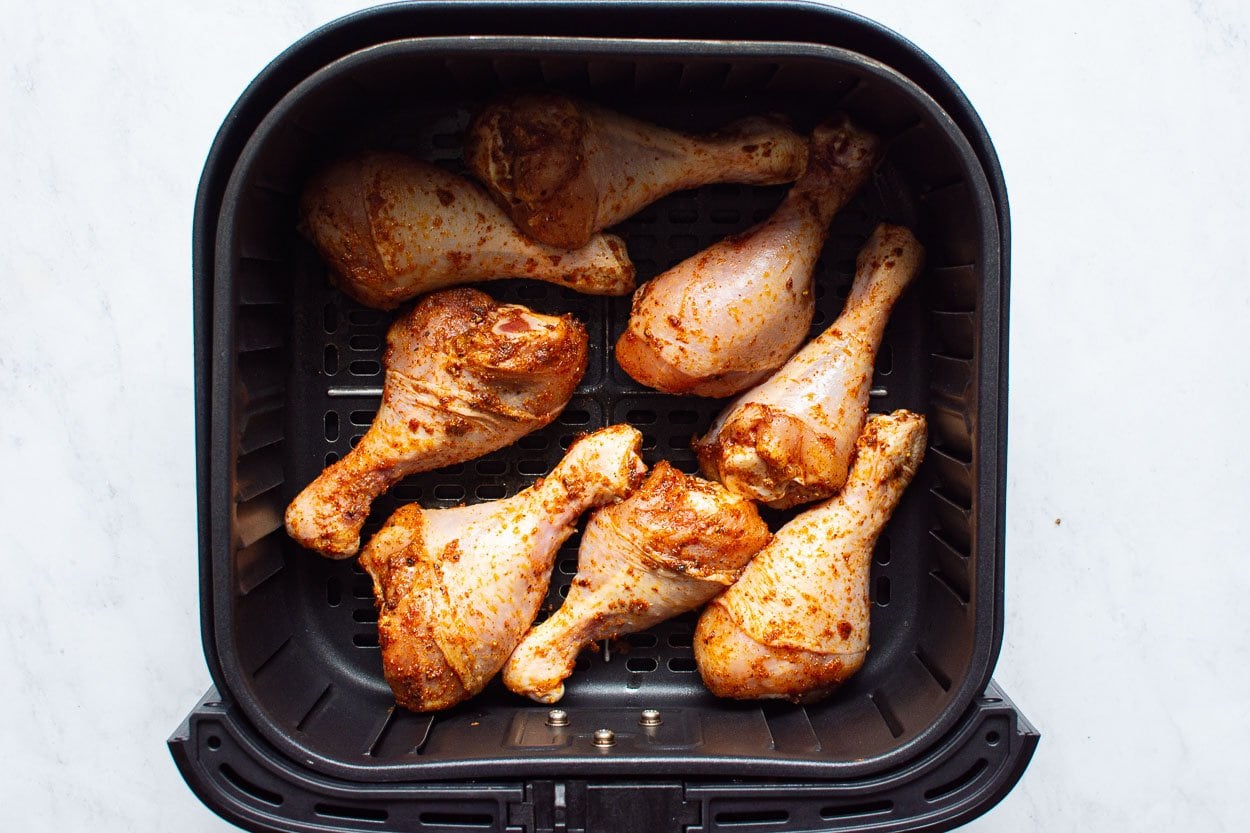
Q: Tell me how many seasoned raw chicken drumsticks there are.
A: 8